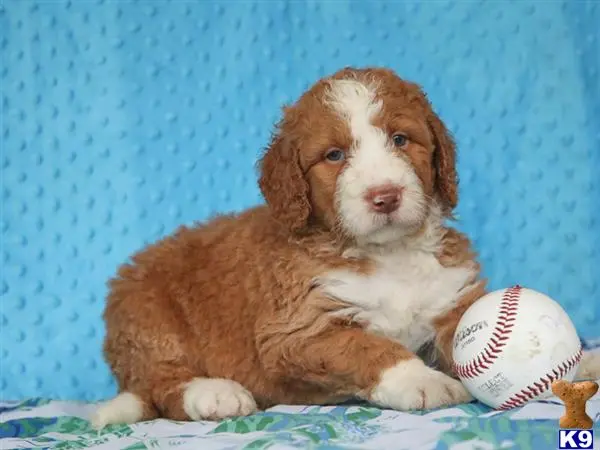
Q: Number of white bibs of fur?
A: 1